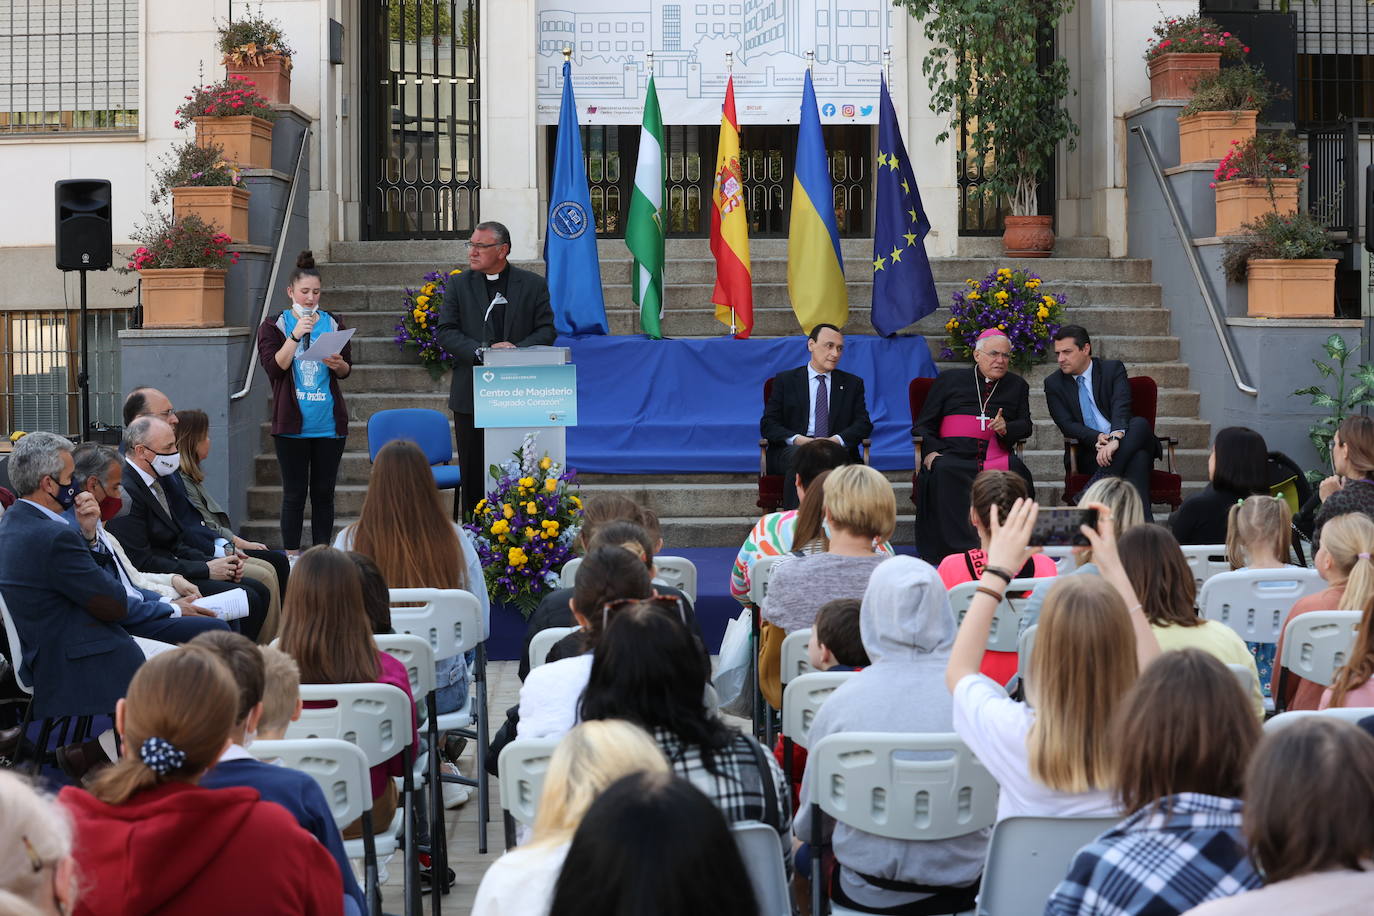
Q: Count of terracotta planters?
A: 9